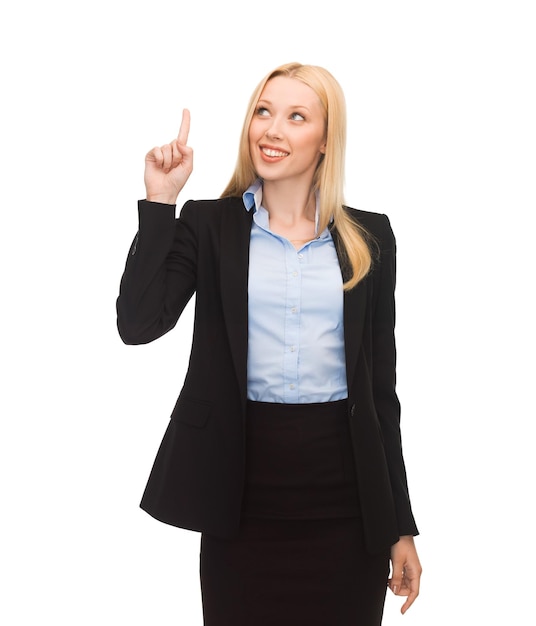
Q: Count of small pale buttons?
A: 5